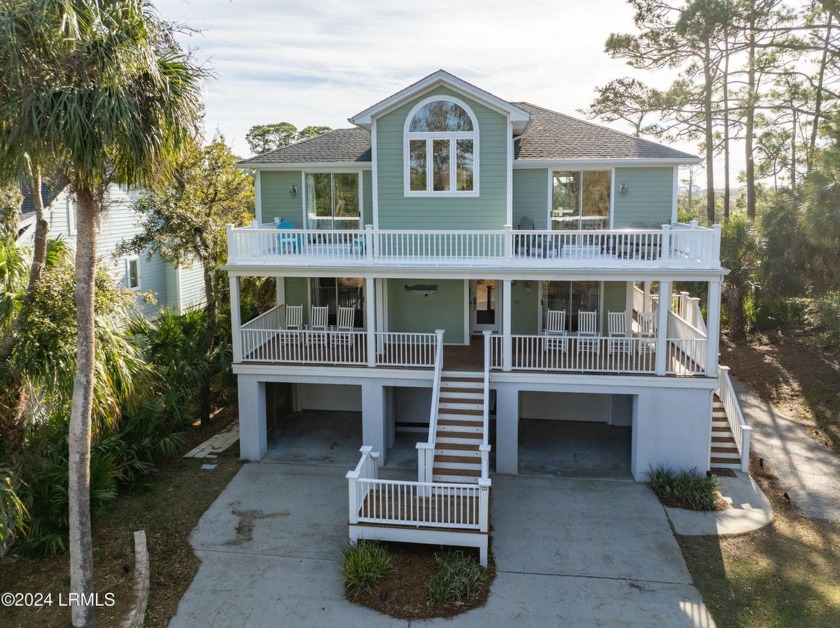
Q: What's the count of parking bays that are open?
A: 2